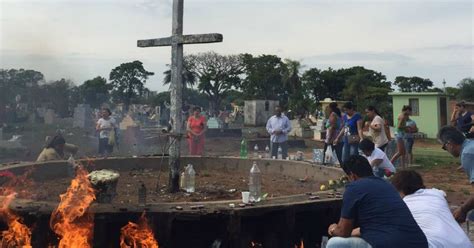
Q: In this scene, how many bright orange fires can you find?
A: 3